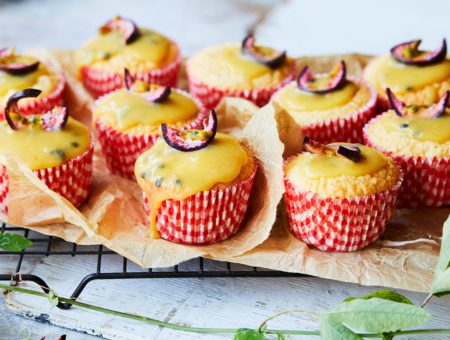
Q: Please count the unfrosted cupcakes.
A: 0